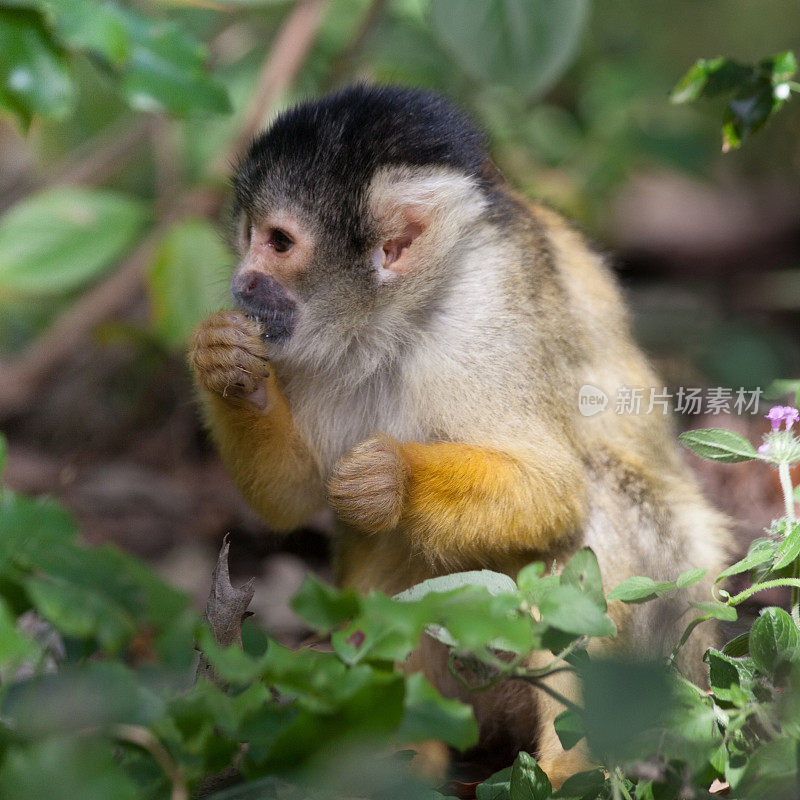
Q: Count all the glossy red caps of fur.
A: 0